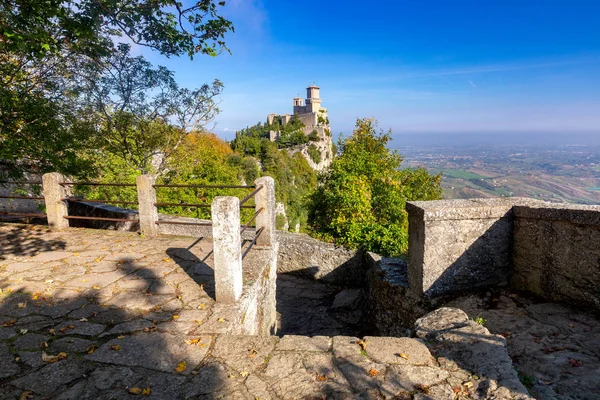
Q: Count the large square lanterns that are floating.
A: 0